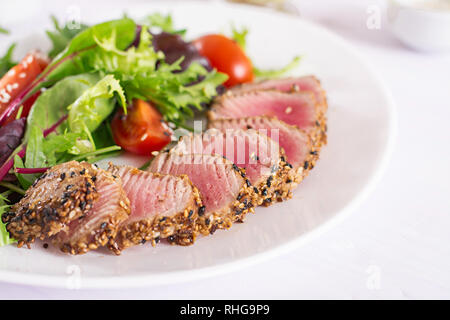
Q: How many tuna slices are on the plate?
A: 8